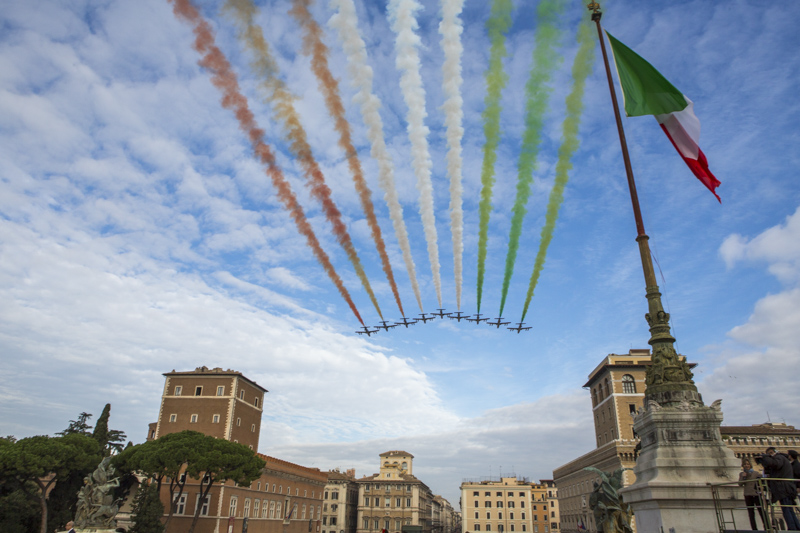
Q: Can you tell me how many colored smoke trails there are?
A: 9